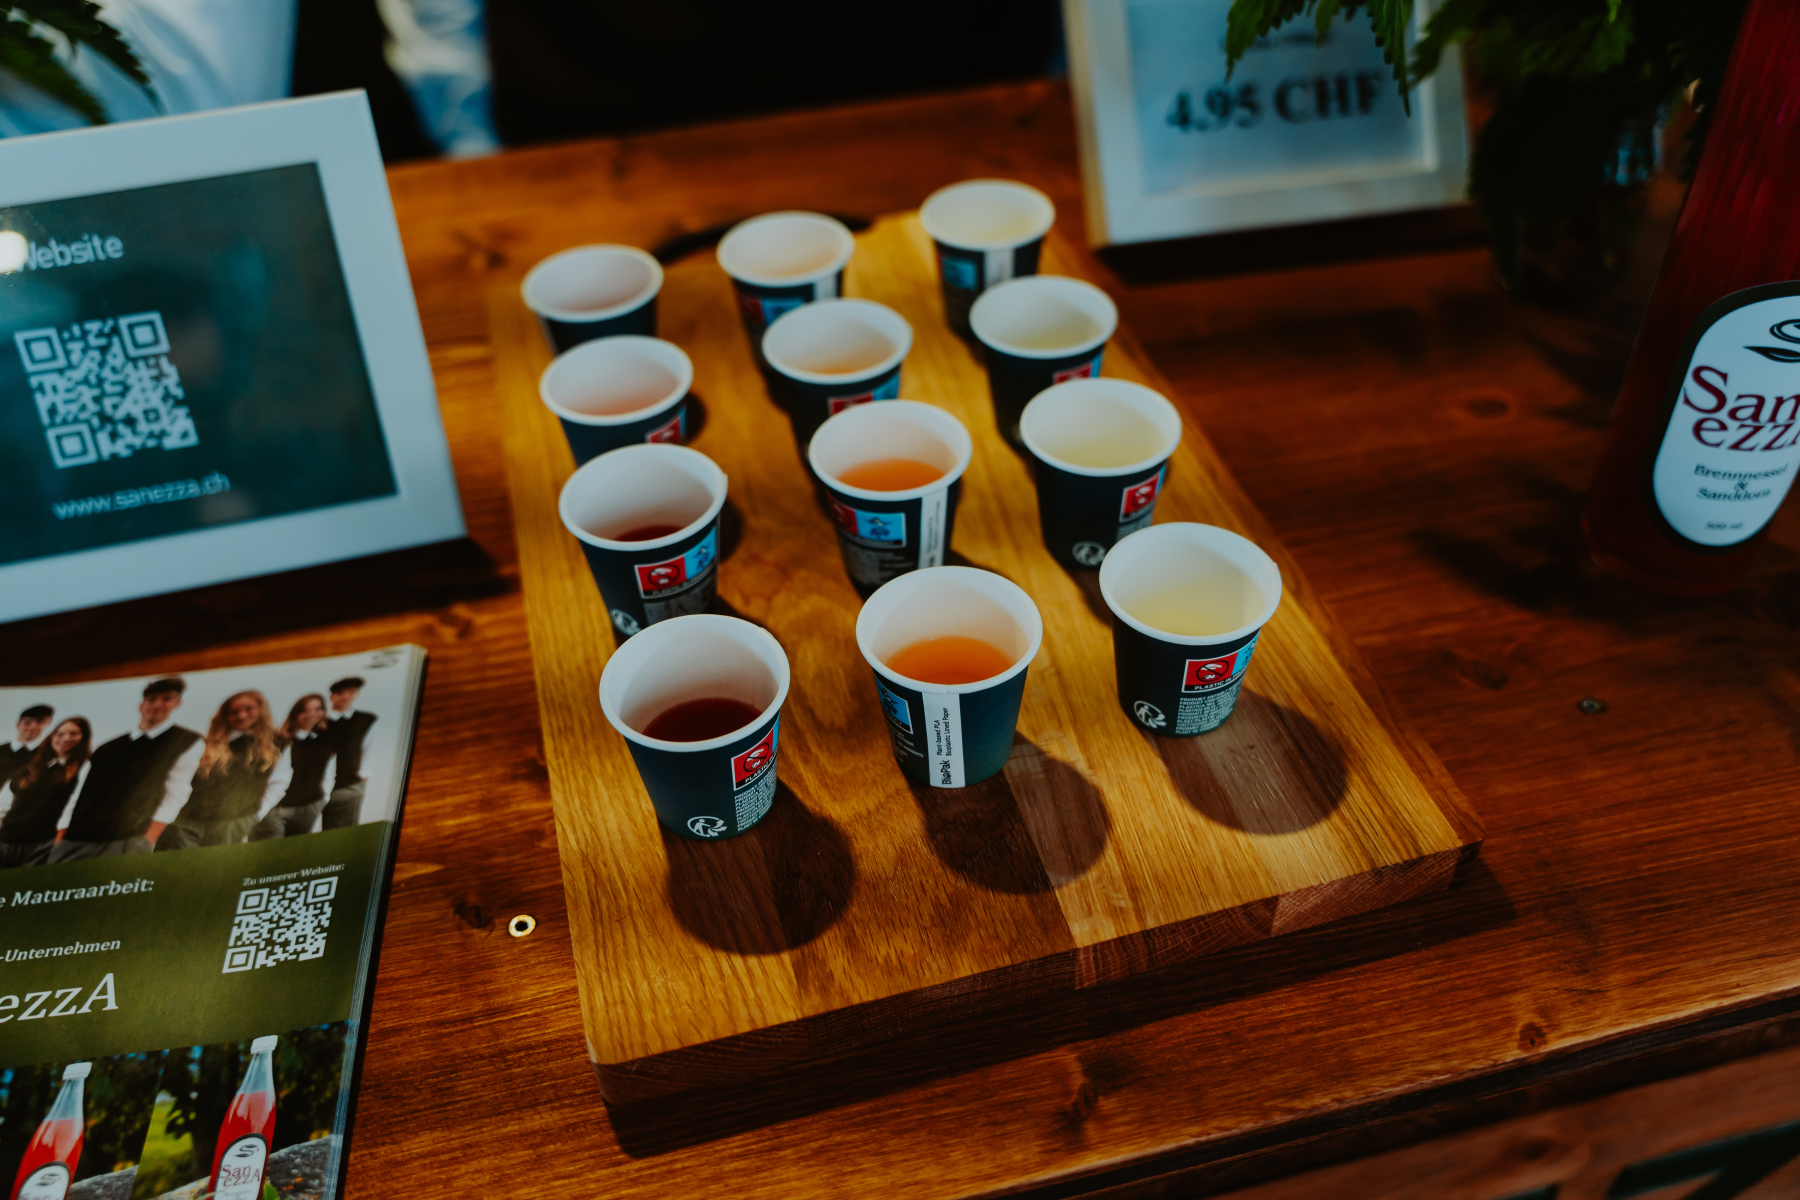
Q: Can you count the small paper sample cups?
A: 12